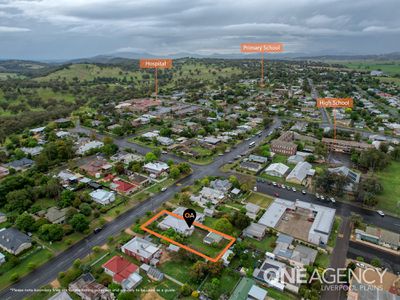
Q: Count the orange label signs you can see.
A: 3